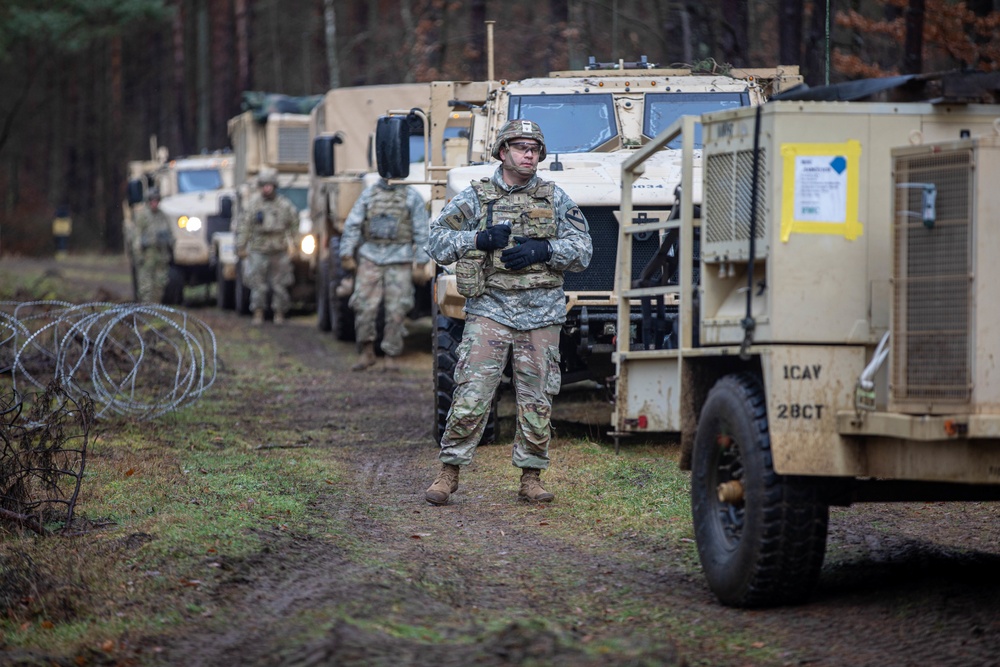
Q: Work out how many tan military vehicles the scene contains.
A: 5